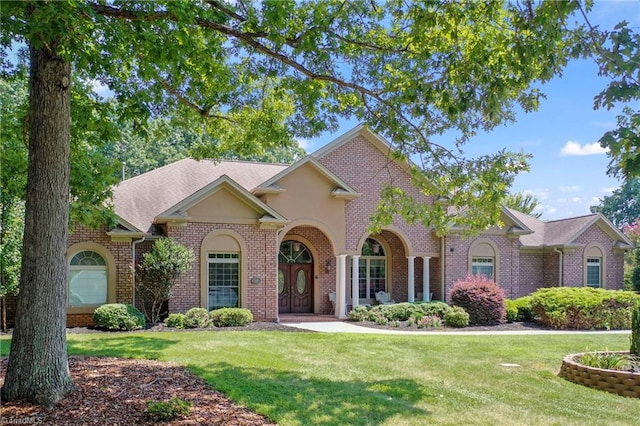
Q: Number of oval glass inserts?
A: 2